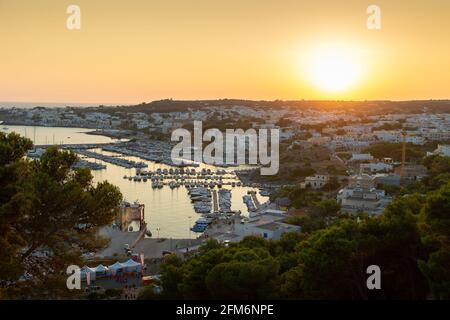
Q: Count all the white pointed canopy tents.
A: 4